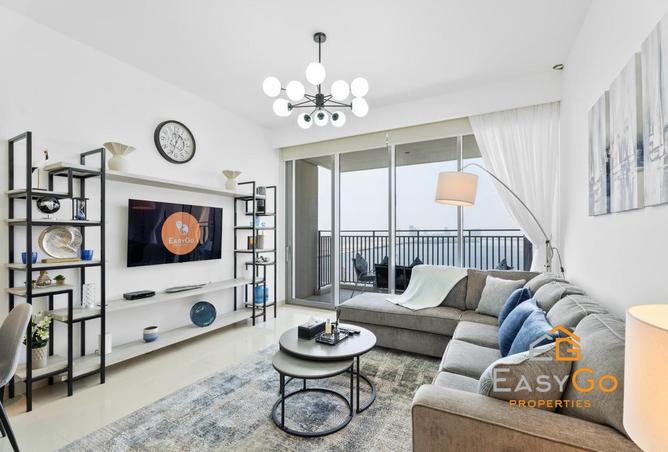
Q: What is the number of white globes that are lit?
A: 10